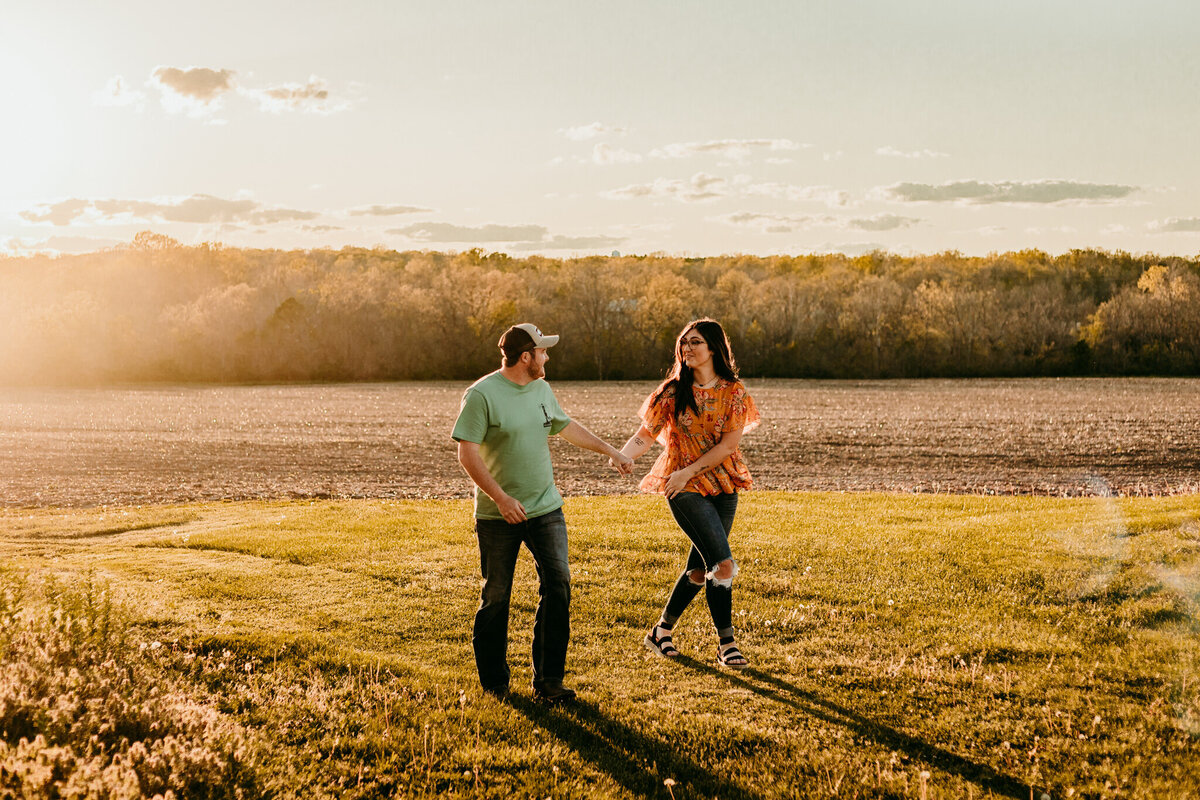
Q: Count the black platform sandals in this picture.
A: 2